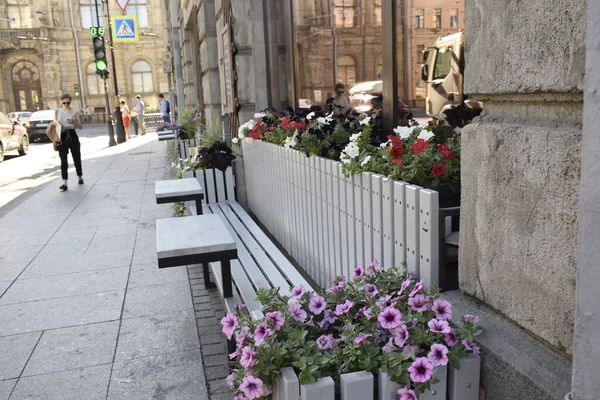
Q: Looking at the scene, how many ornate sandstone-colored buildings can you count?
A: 1